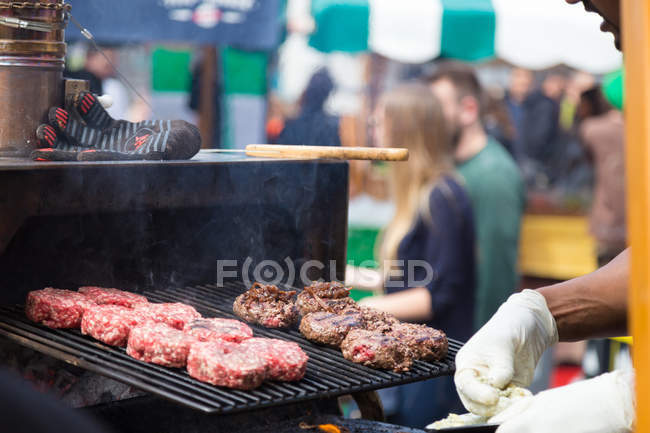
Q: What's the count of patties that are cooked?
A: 6